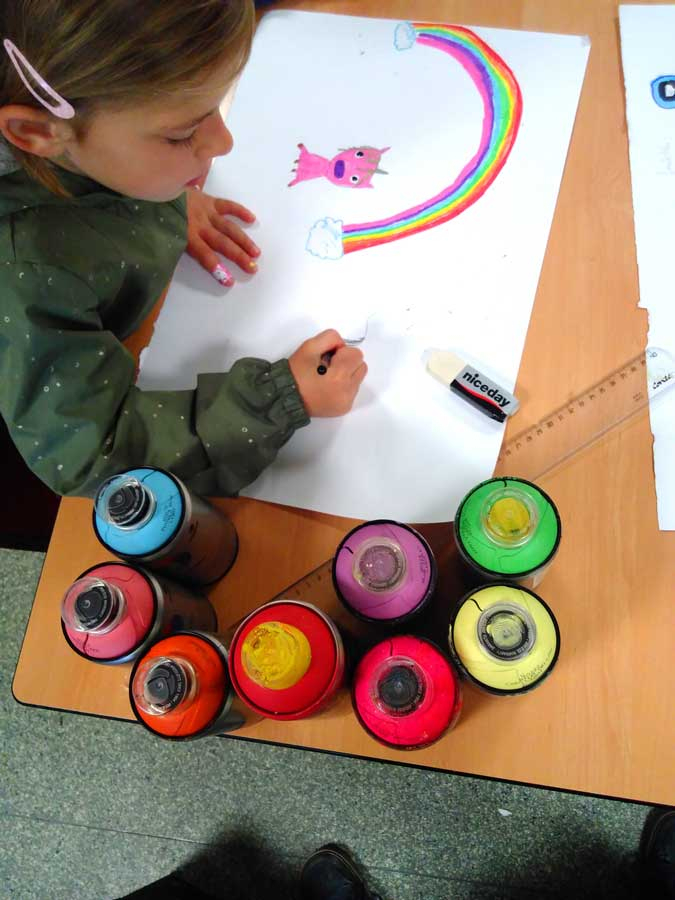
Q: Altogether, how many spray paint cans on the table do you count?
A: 8